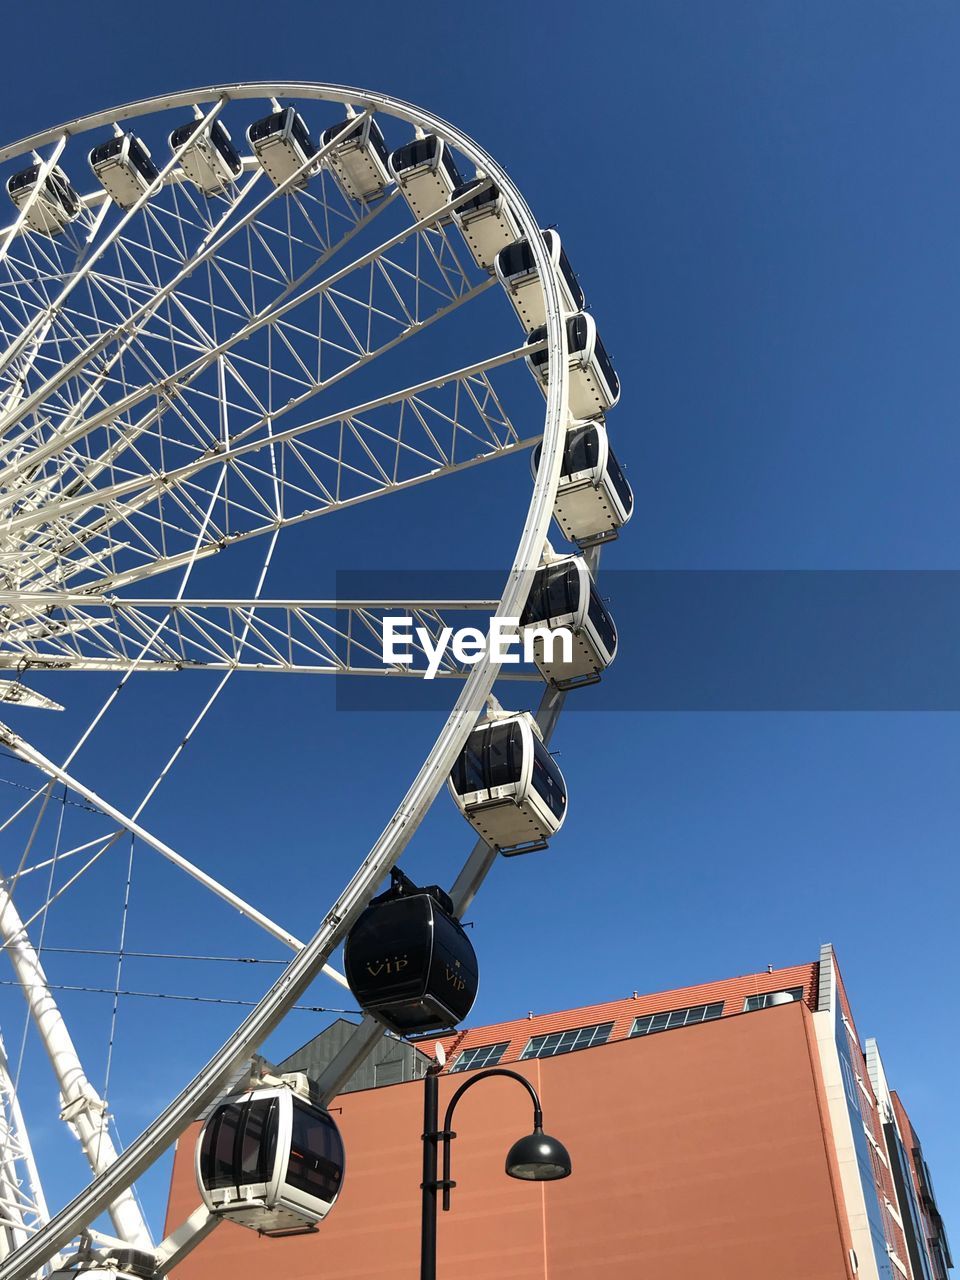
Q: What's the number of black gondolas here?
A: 1